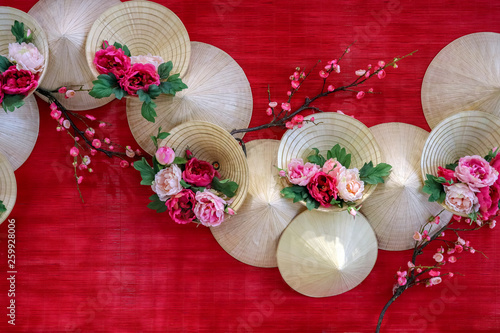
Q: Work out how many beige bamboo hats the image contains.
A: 13